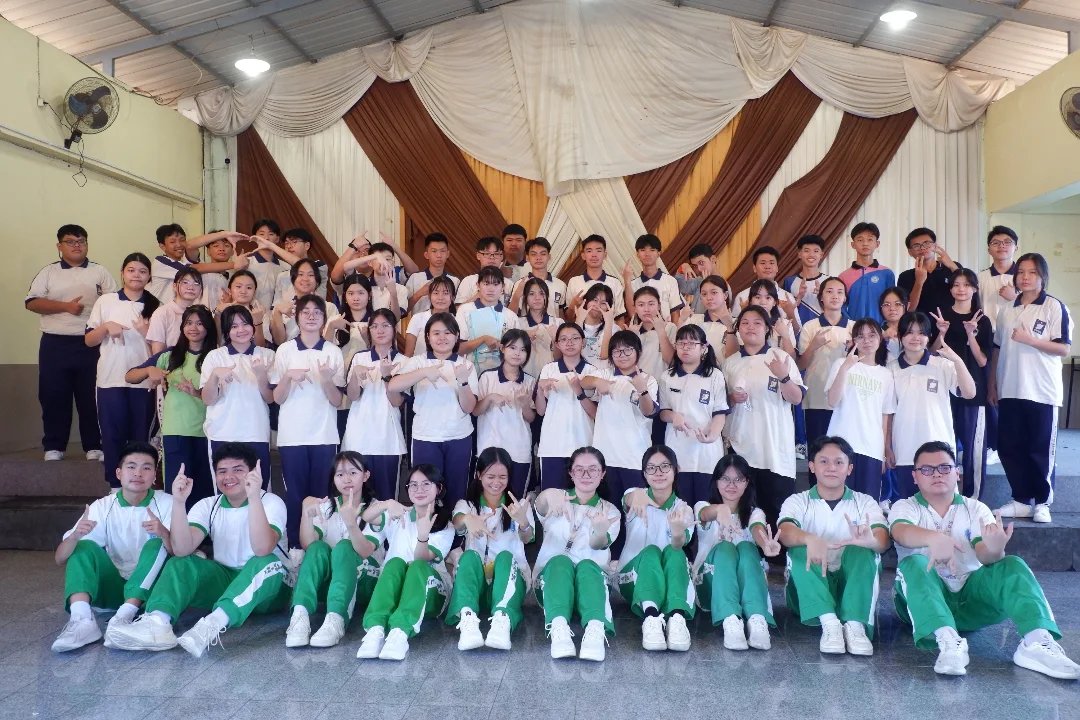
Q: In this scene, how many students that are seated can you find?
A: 10